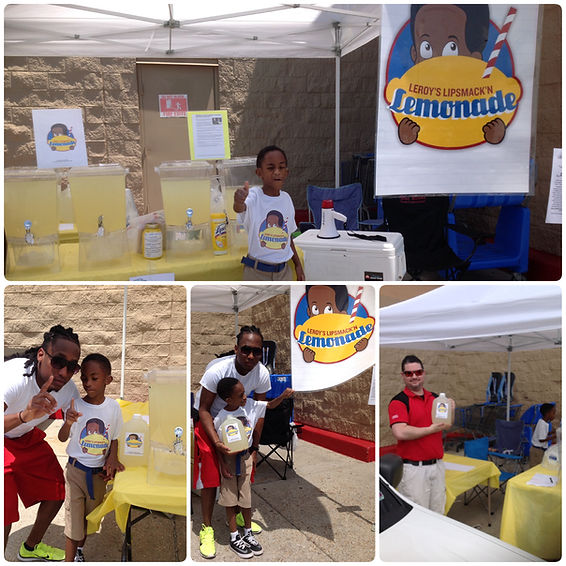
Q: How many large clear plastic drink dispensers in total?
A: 5